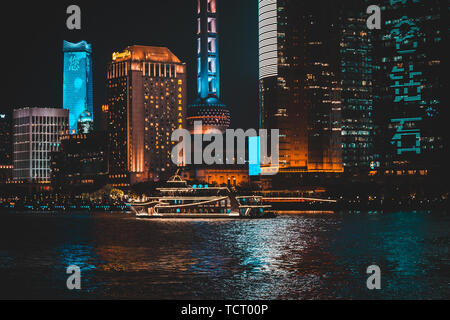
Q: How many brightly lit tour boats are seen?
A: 1